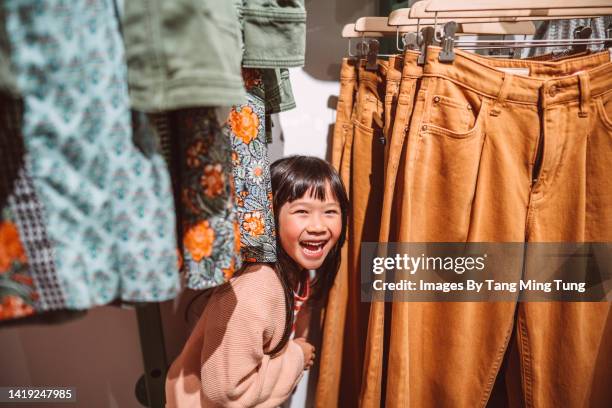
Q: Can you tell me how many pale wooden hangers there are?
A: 5